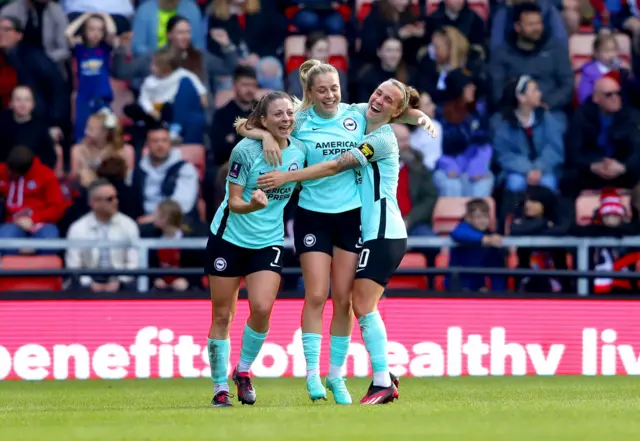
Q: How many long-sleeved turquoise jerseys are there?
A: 0